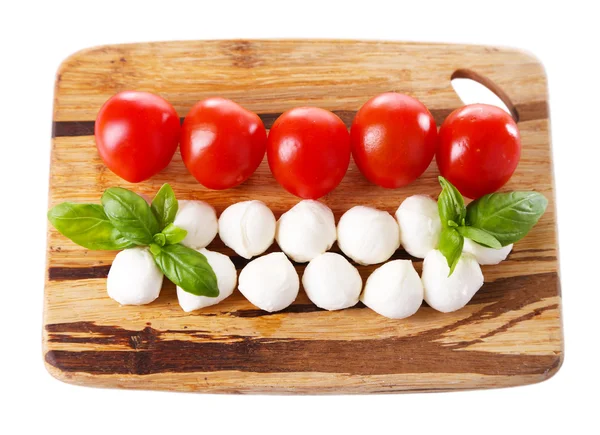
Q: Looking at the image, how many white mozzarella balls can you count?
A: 12